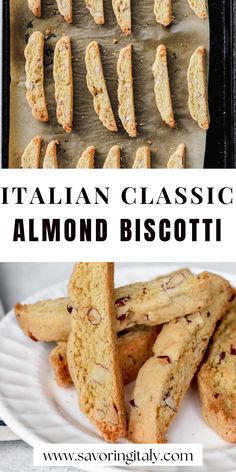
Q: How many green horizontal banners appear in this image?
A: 0